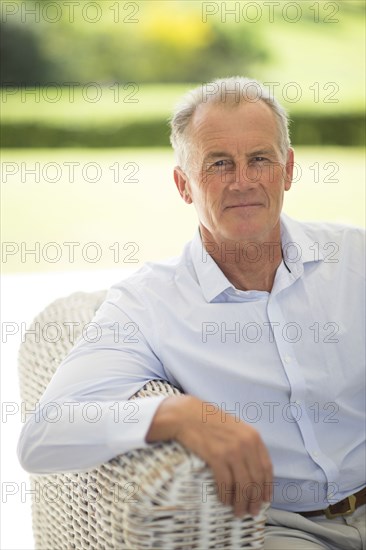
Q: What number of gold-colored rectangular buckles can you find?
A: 1